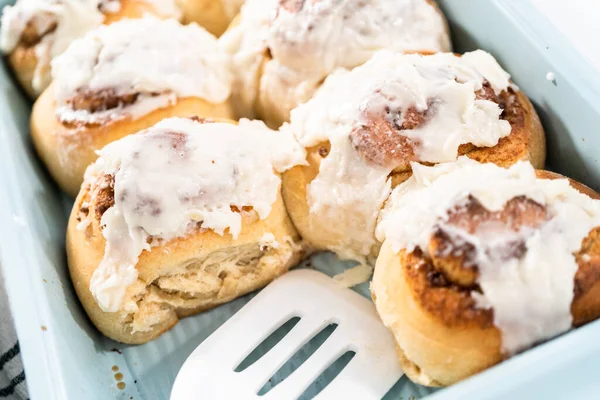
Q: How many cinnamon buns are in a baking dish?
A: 7